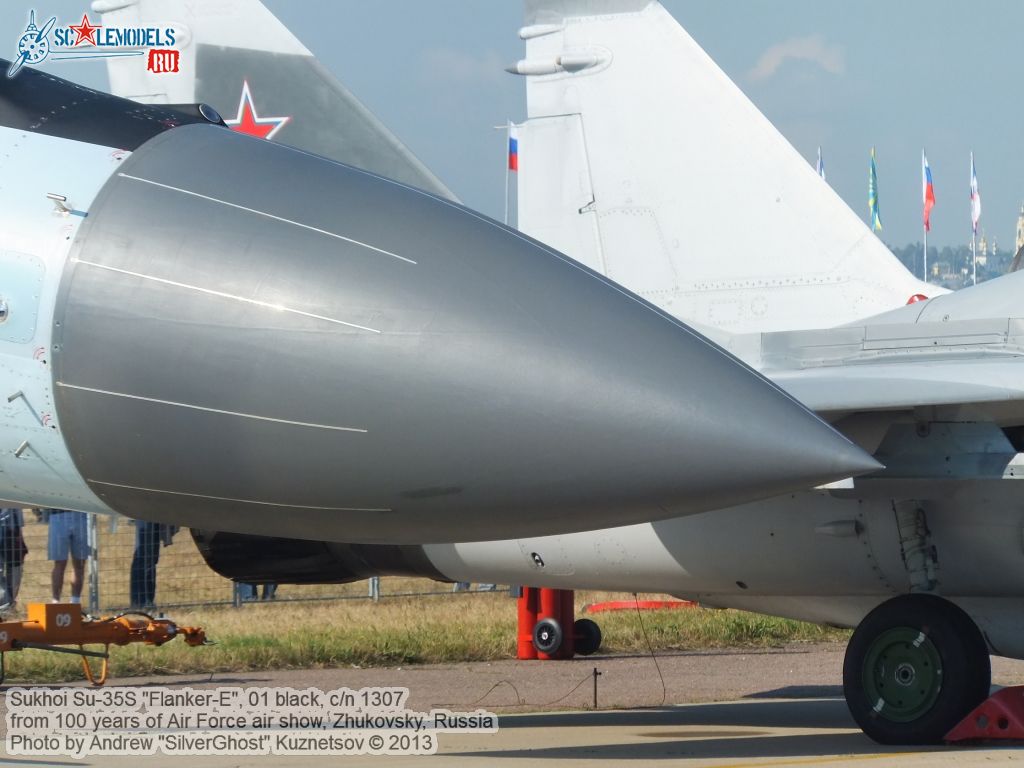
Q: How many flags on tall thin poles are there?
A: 5